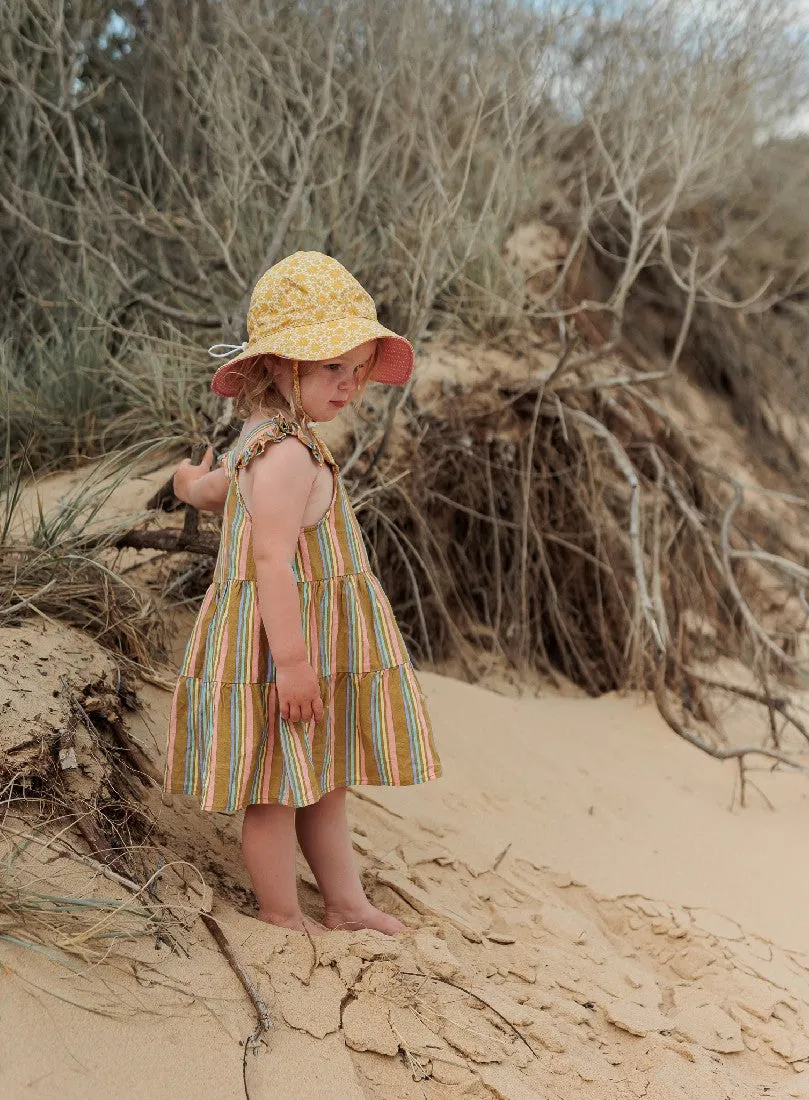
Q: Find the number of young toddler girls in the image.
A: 1